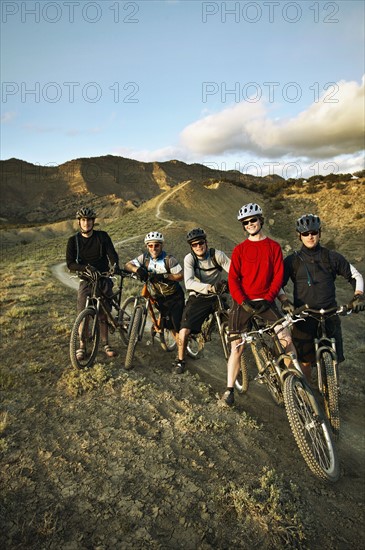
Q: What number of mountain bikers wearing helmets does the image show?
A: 5